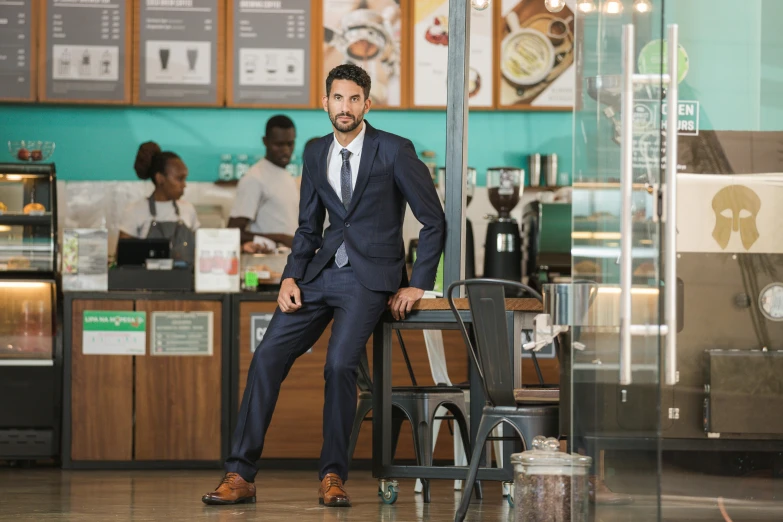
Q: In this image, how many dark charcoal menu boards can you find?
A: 4